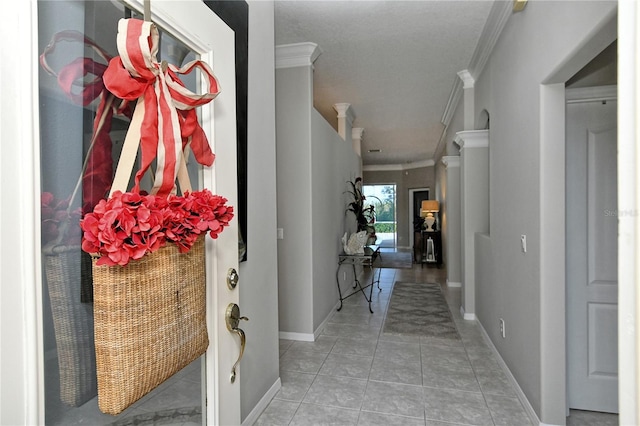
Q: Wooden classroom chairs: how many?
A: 0